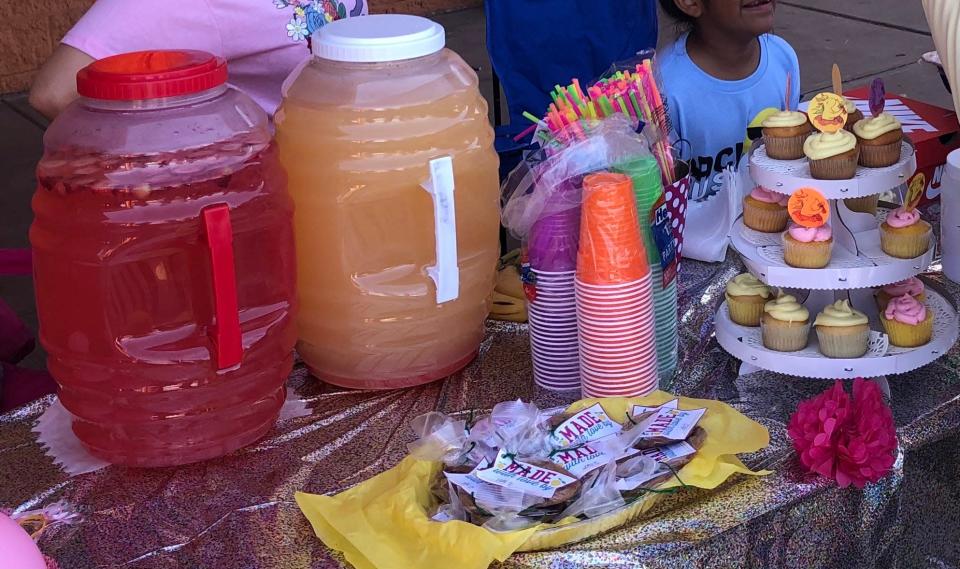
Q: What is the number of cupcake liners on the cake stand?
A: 13